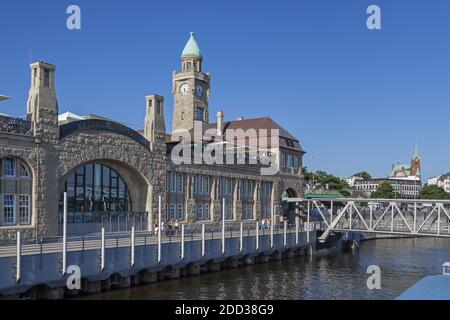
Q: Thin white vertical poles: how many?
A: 14